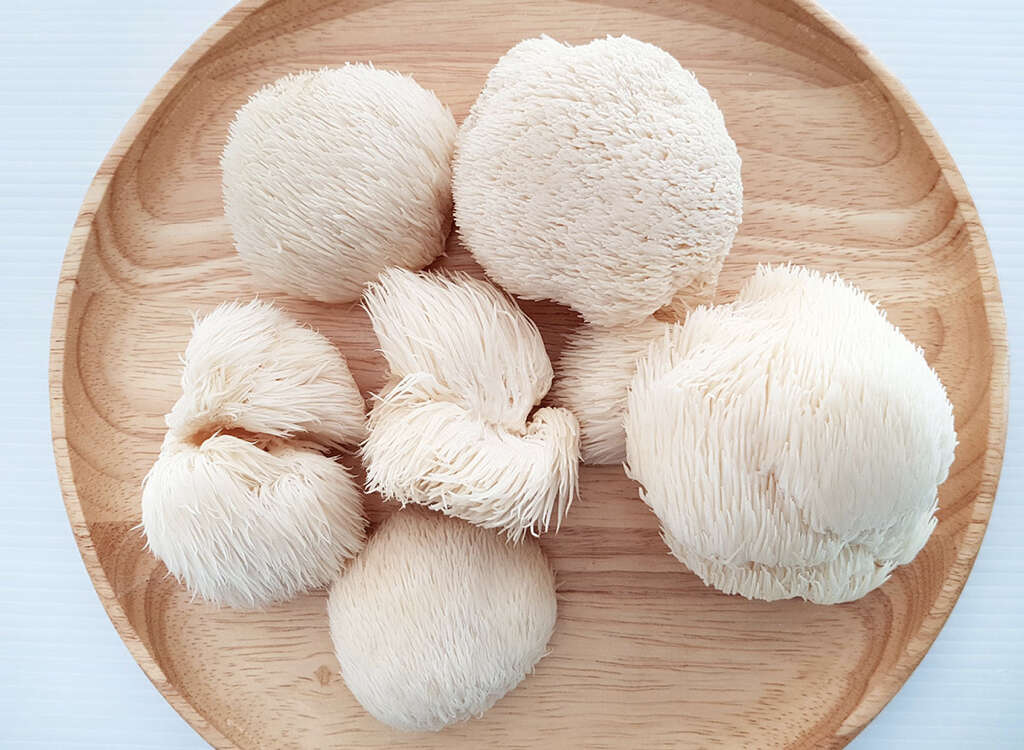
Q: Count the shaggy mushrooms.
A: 7